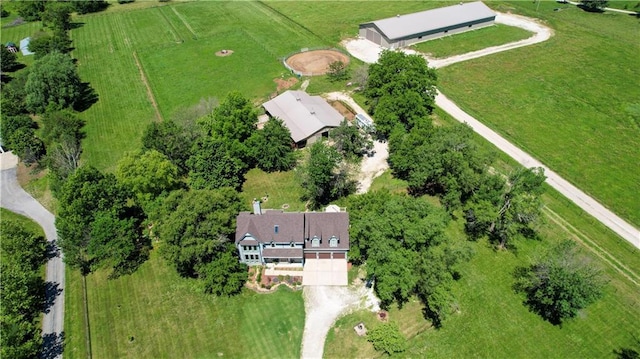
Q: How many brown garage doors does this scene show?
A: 3